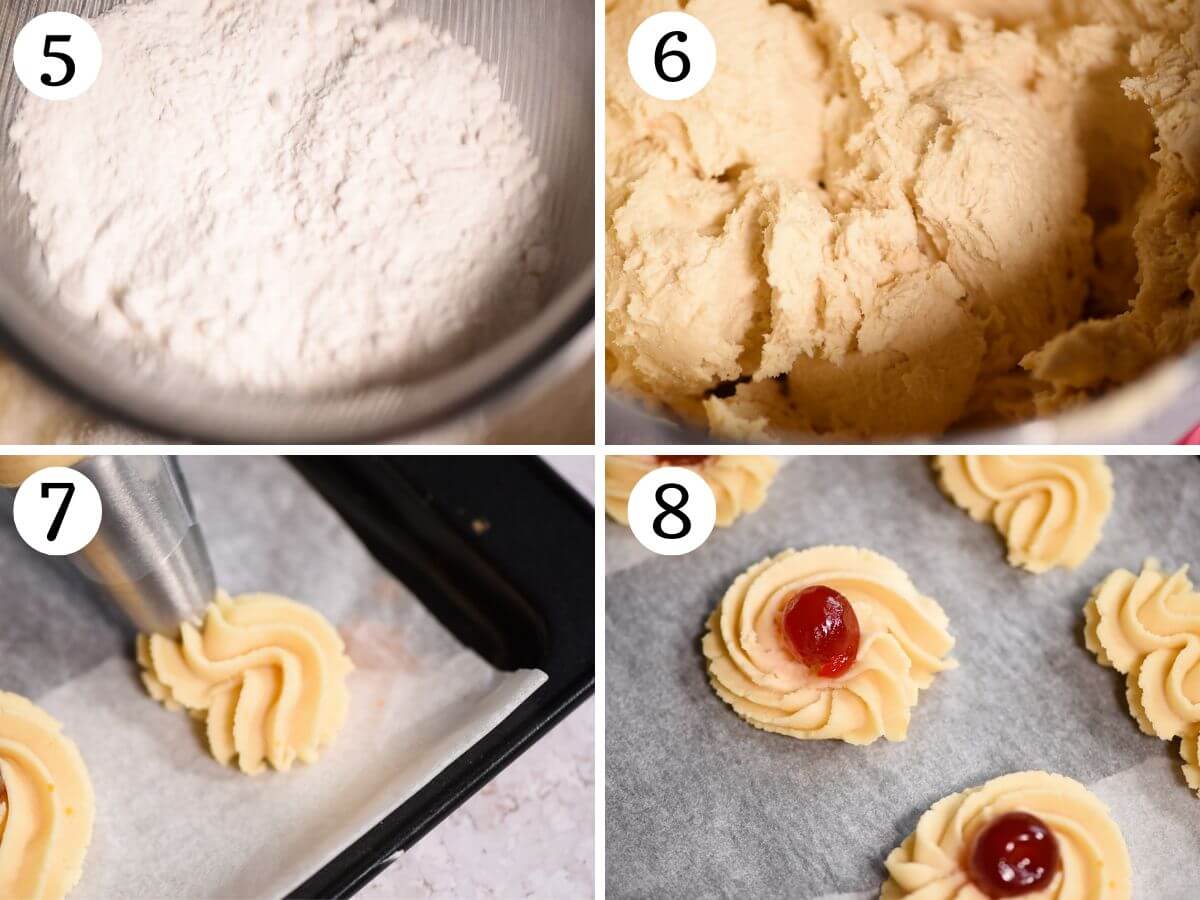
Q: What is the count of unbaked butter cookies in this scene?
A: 7